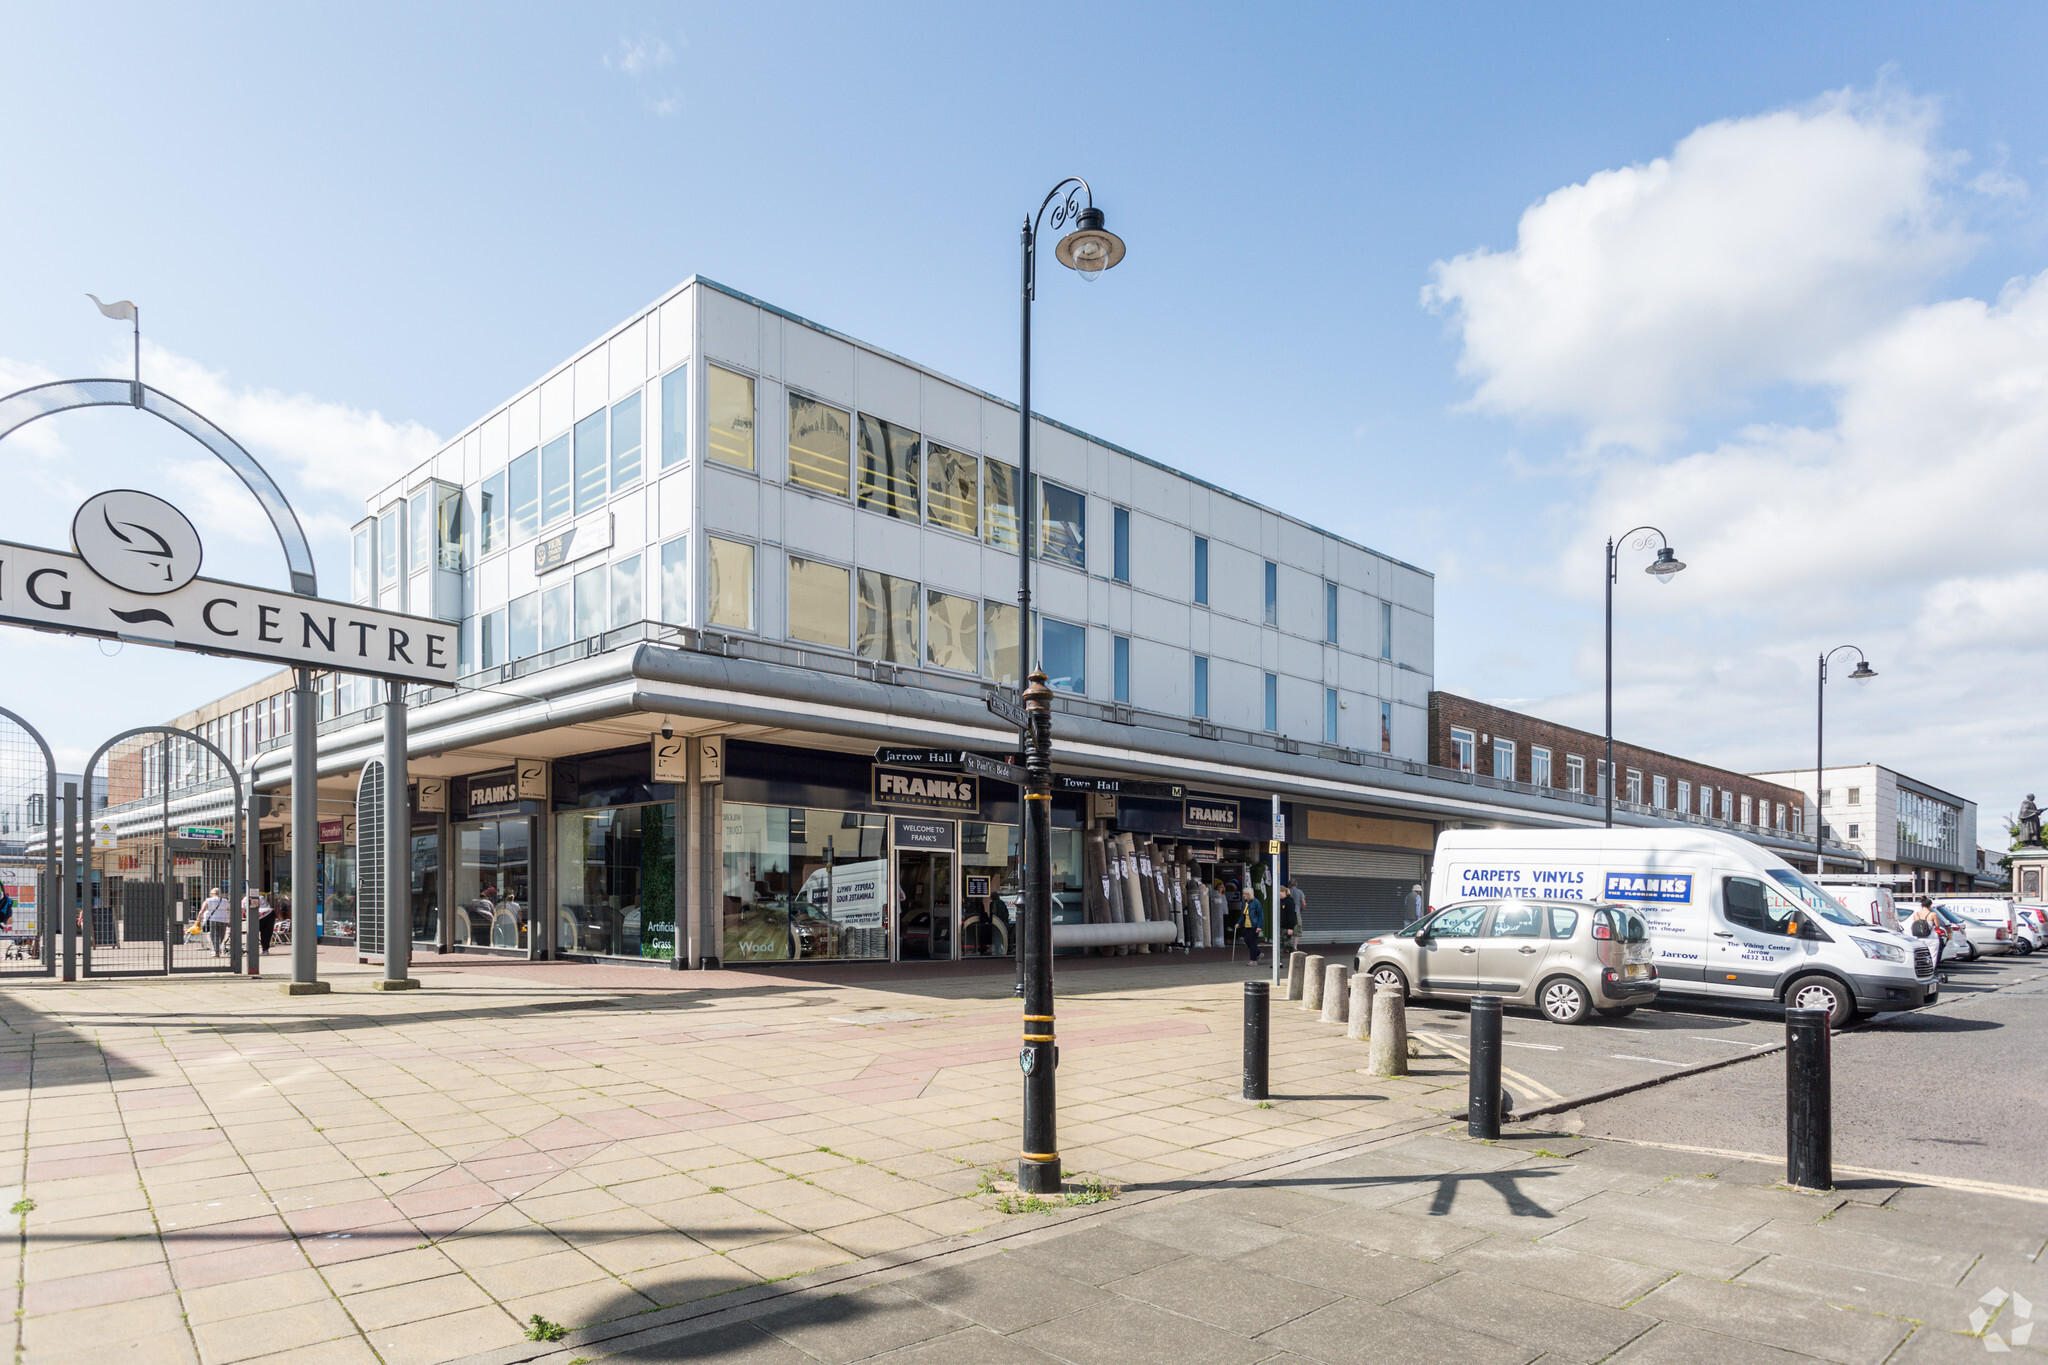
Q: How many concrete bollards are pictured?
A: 6